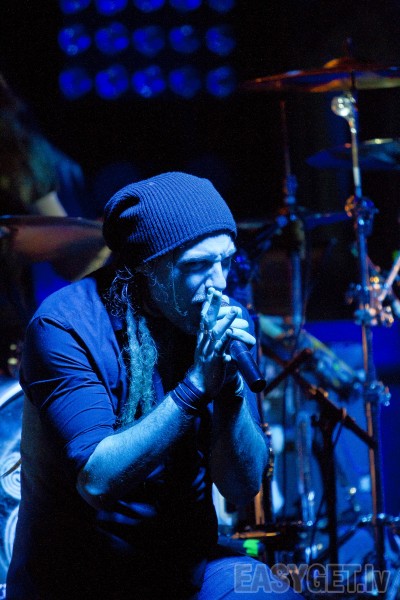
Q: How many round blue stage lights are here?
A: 15